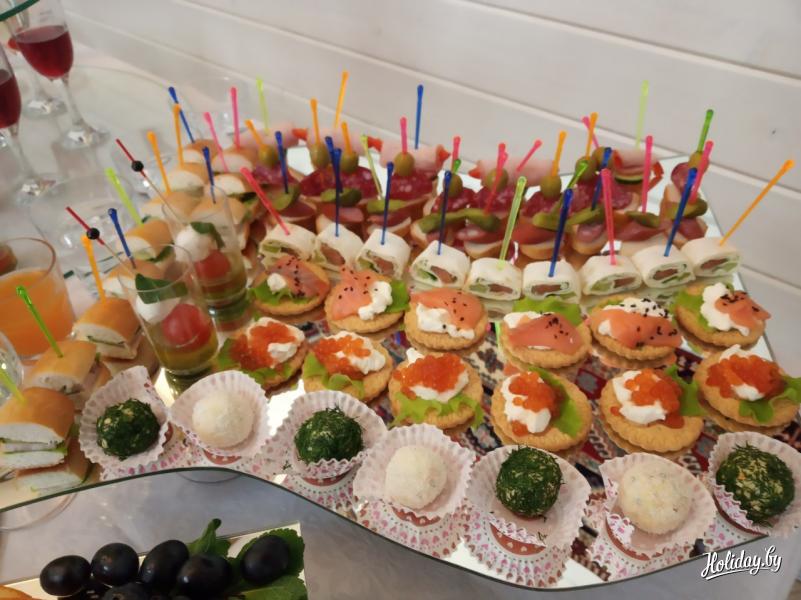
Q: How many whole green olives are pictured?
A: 10